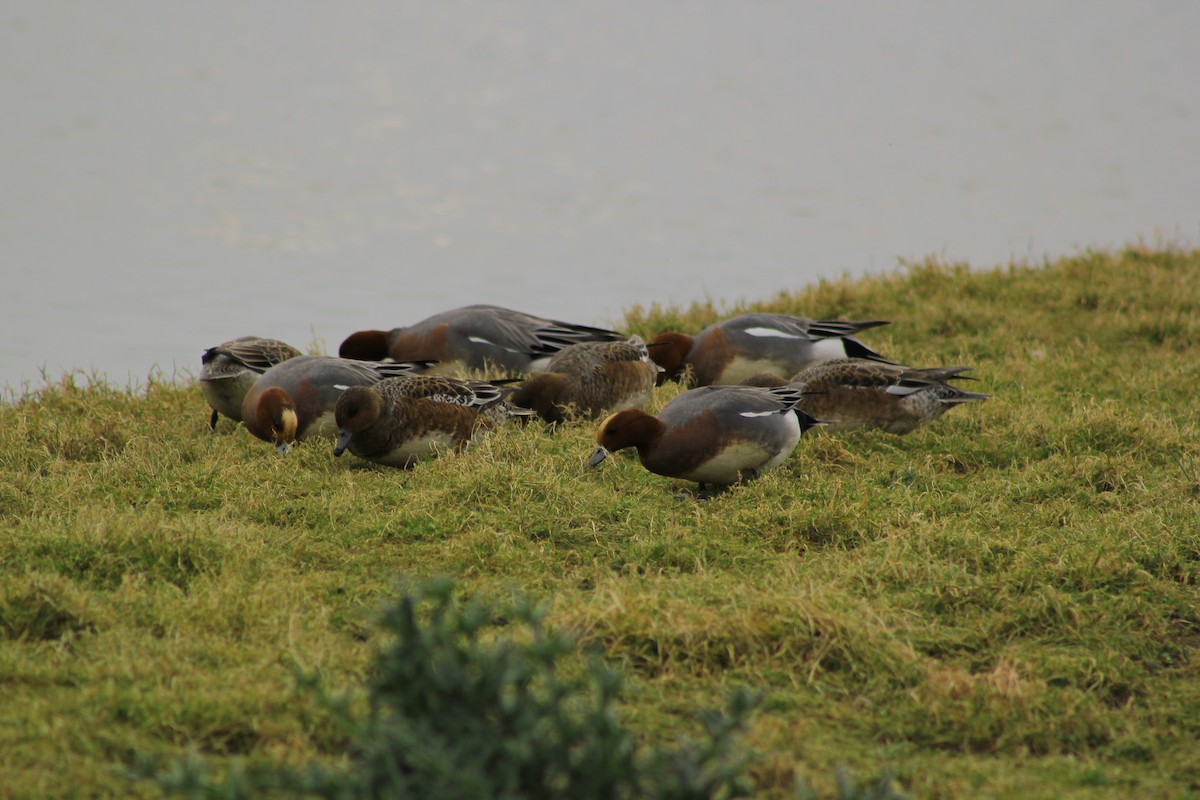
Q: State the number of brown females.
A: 4